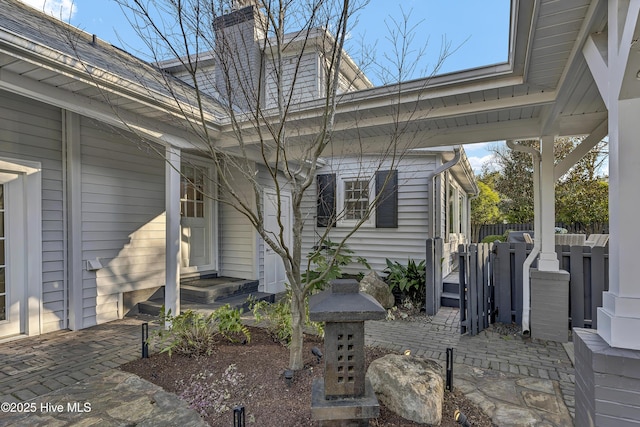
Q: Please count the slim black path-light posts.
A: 3